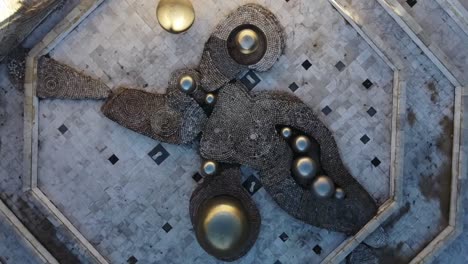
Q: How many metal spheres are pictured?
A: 11